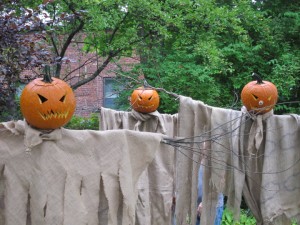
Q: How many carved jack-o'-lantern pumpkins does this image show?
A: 3